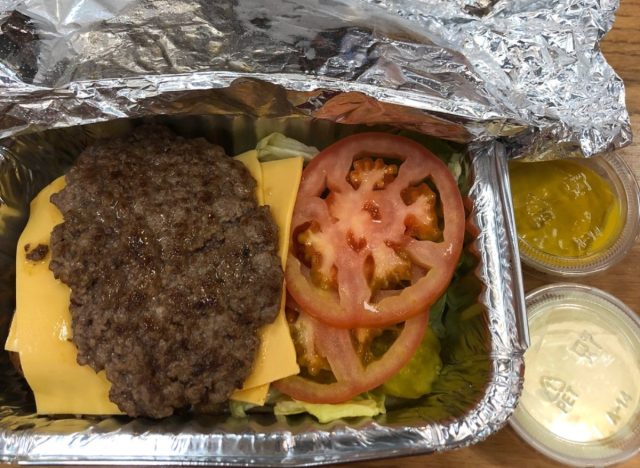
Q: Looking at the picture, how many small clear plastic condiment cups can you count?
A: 2